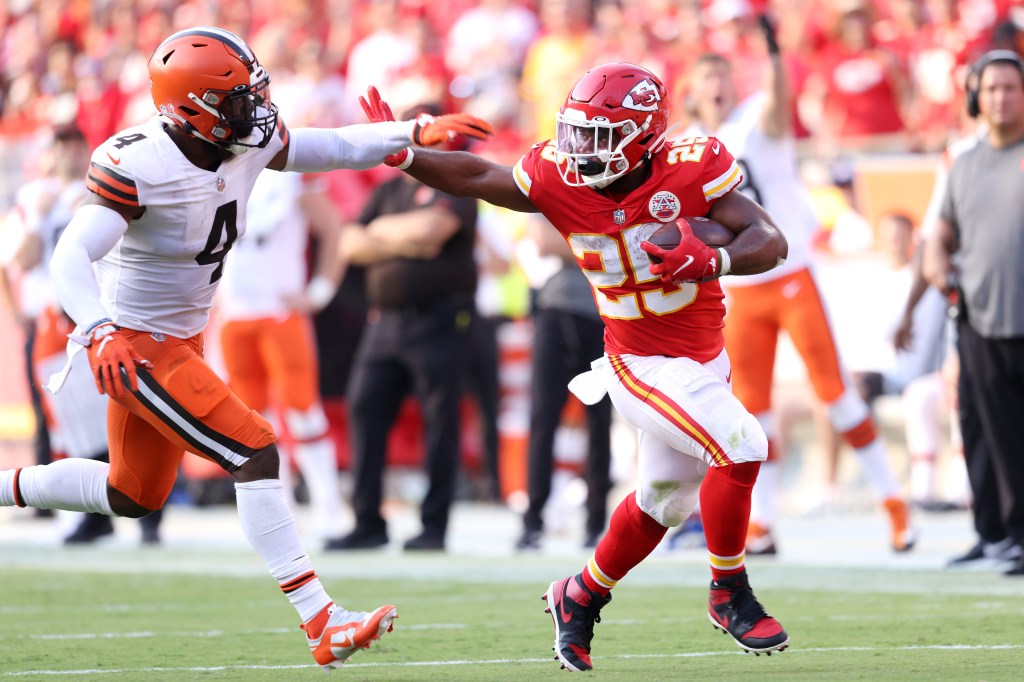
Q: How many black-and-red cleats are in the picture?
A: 2